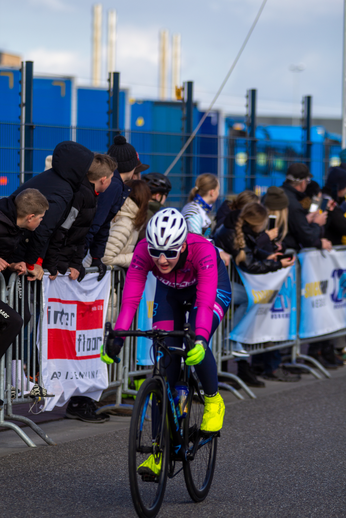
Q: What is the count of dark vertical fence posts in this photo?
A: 5